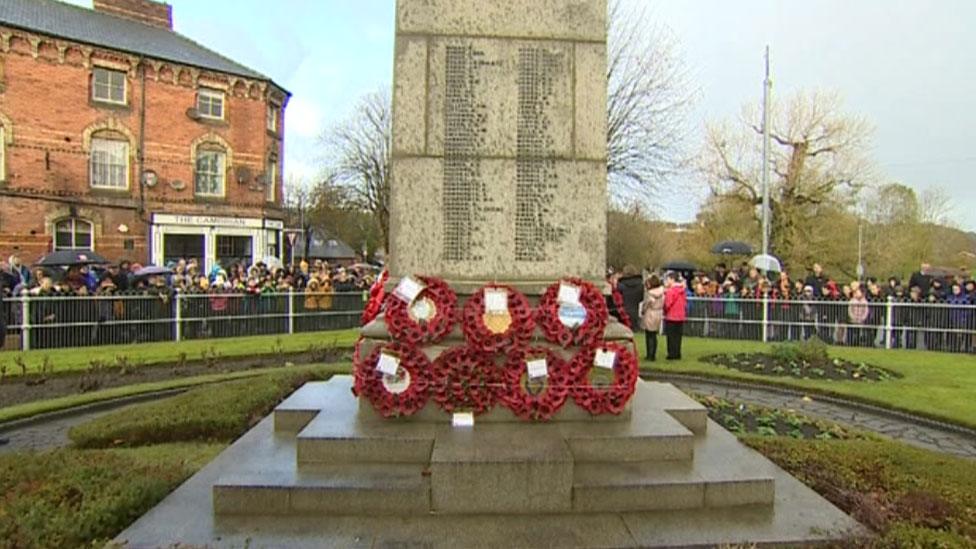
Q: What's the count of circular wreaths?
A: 7